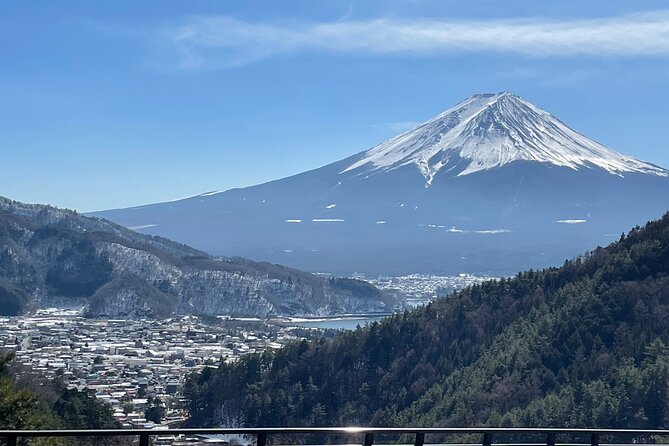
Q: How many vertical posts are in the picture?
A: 8